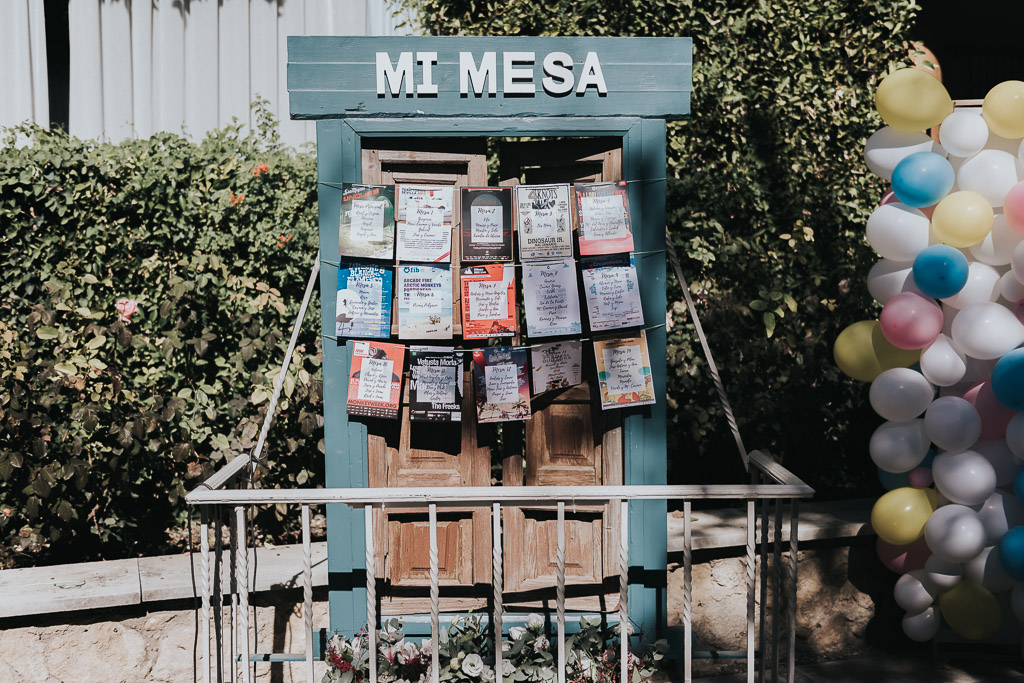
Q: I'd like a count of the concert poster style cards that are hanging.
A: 15